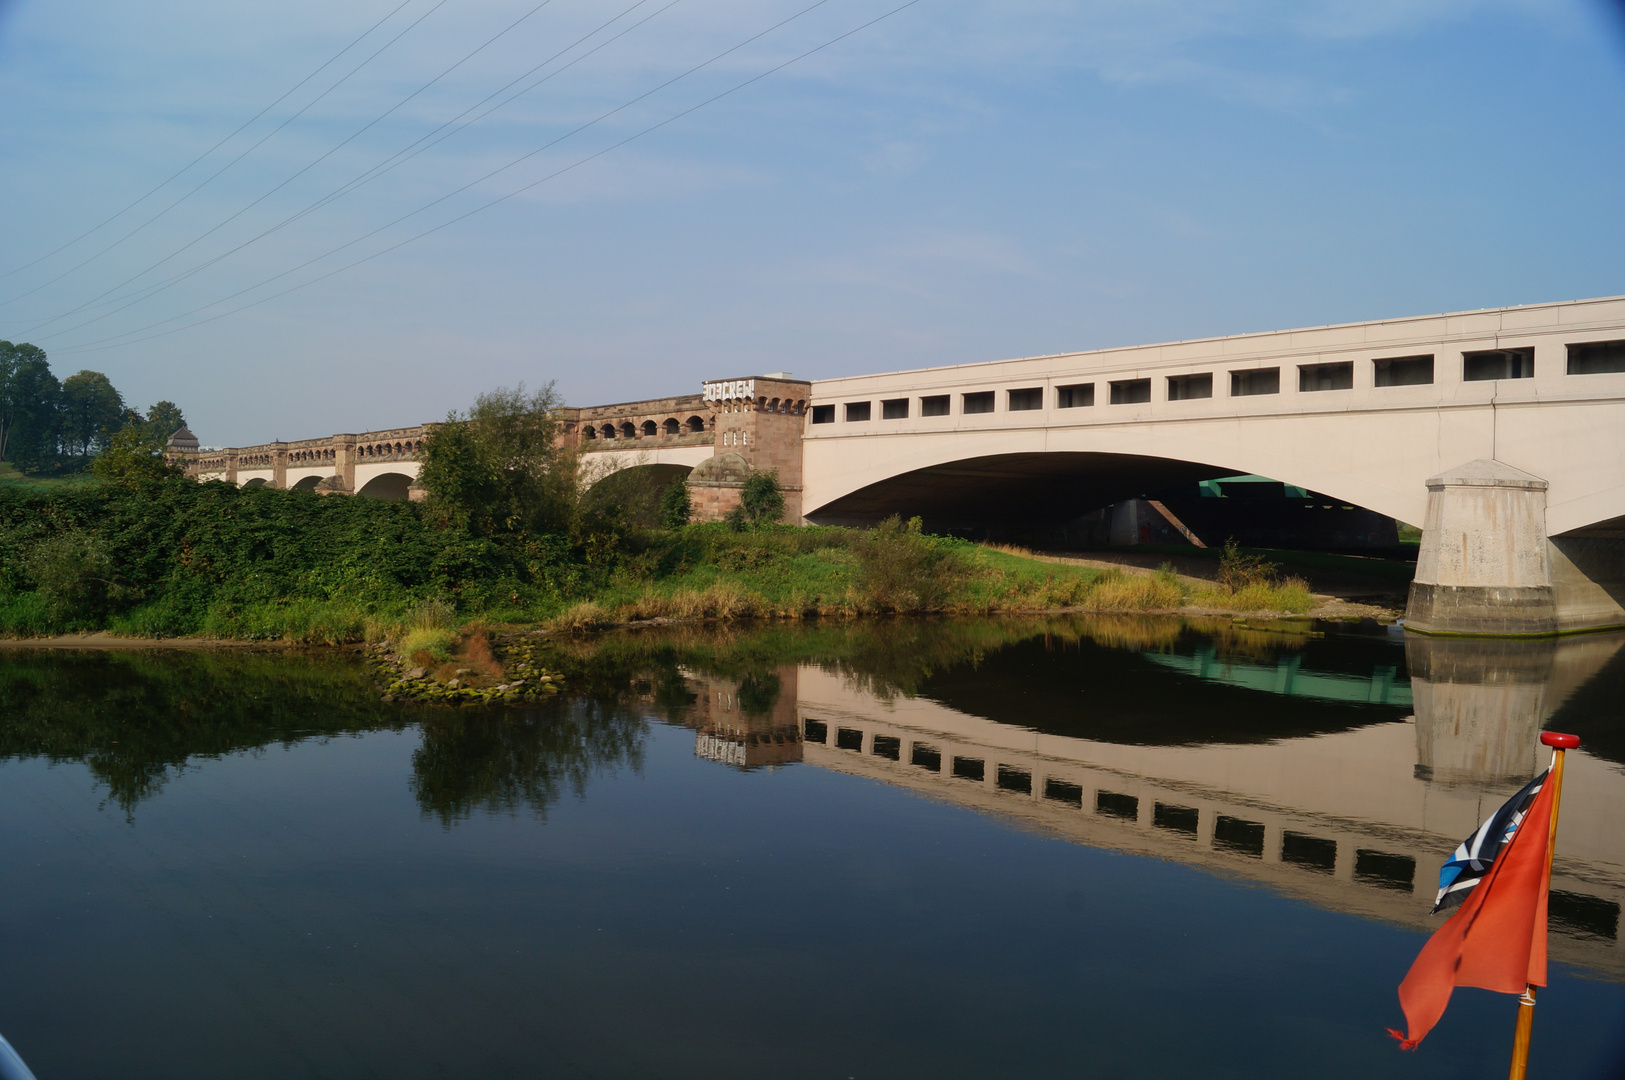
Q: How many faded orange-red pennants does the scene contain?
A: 1